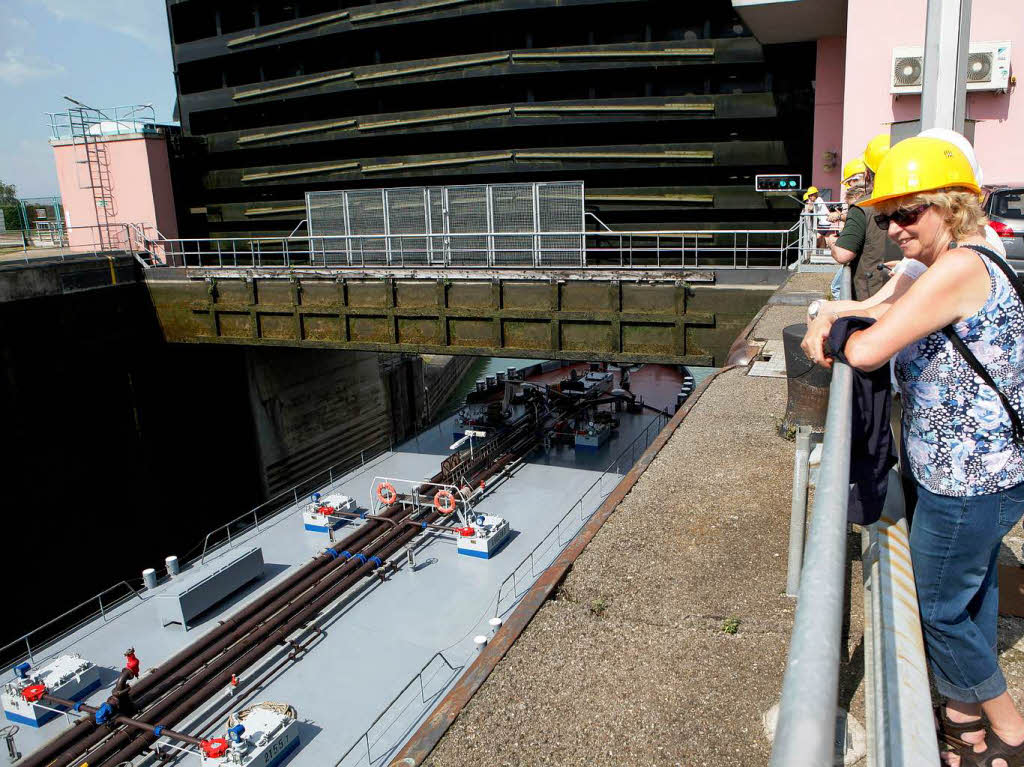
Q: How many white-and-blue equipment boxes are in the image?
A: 6